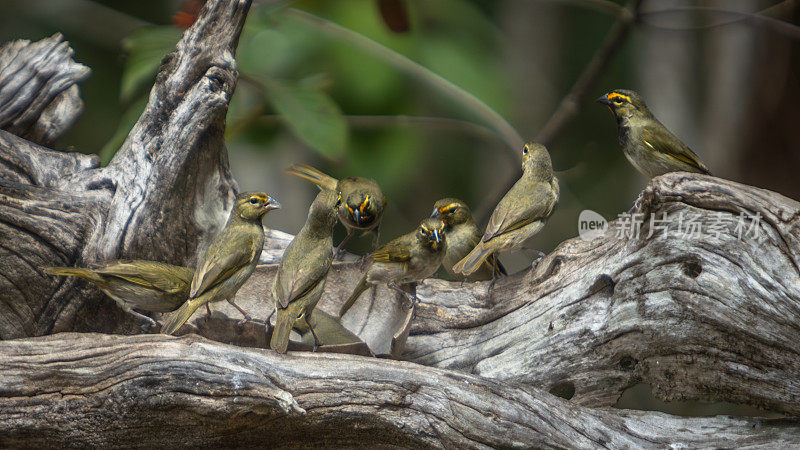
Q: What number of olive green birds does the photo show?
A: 8